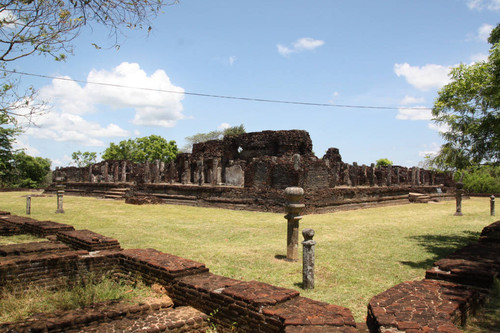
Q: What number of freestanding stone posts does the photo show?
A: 6